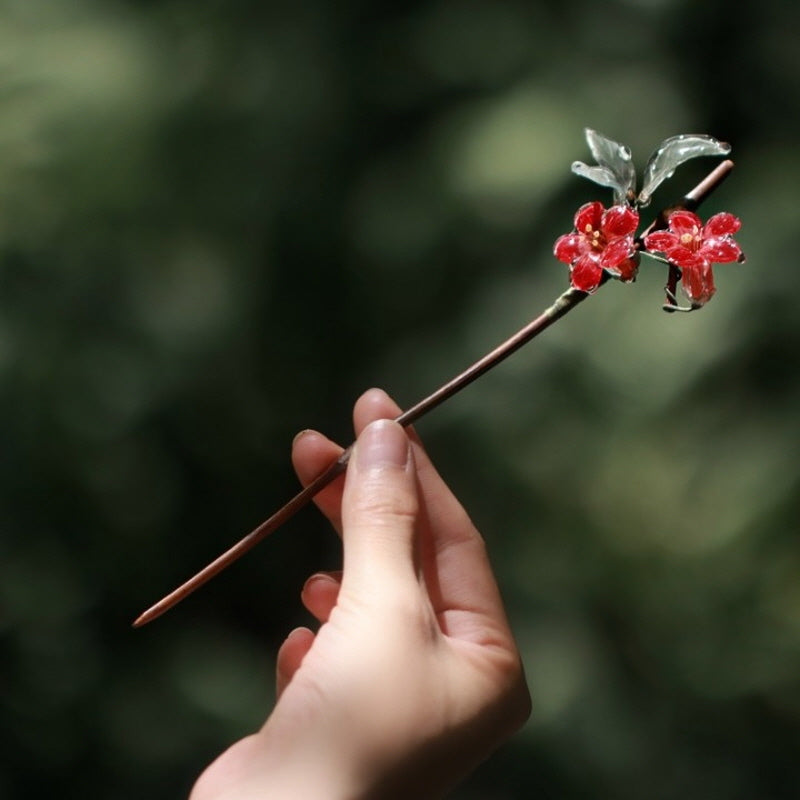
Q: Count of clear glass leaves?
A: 3